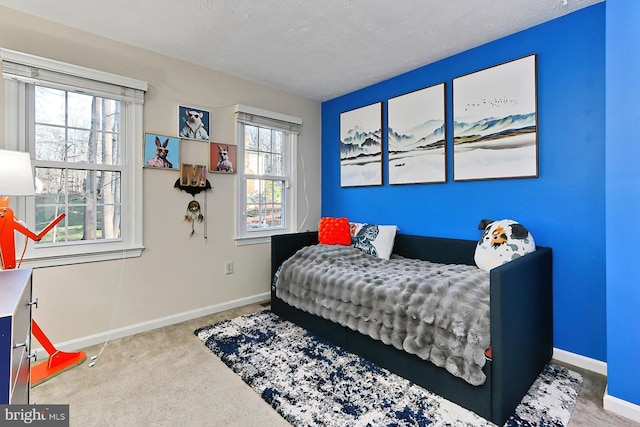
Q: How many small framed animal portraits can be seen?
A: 3